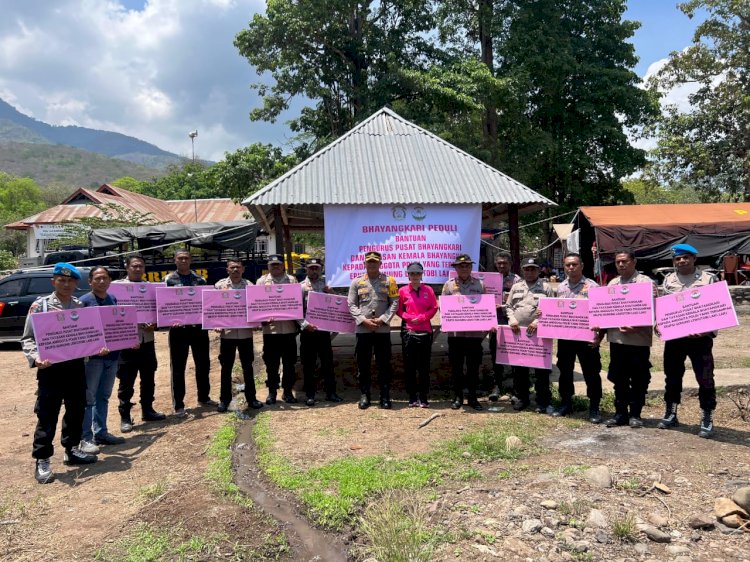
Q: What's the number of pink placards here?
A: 13